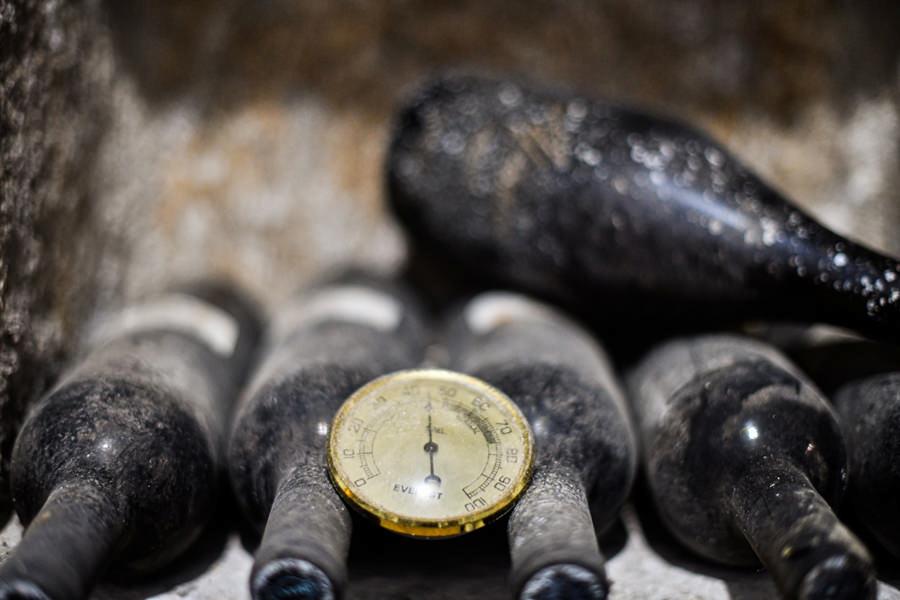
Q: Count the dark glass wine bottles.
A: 6